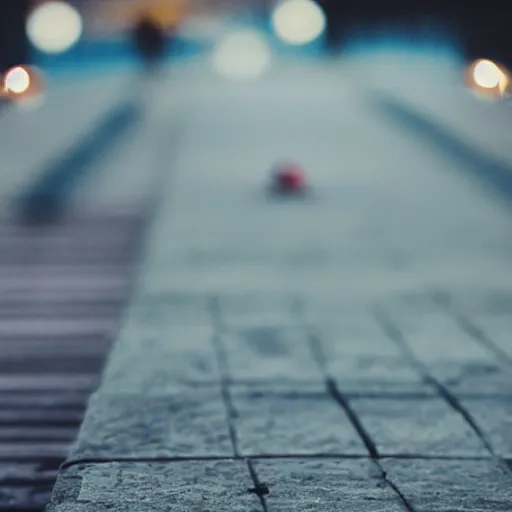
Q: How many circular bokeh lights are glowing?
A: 5